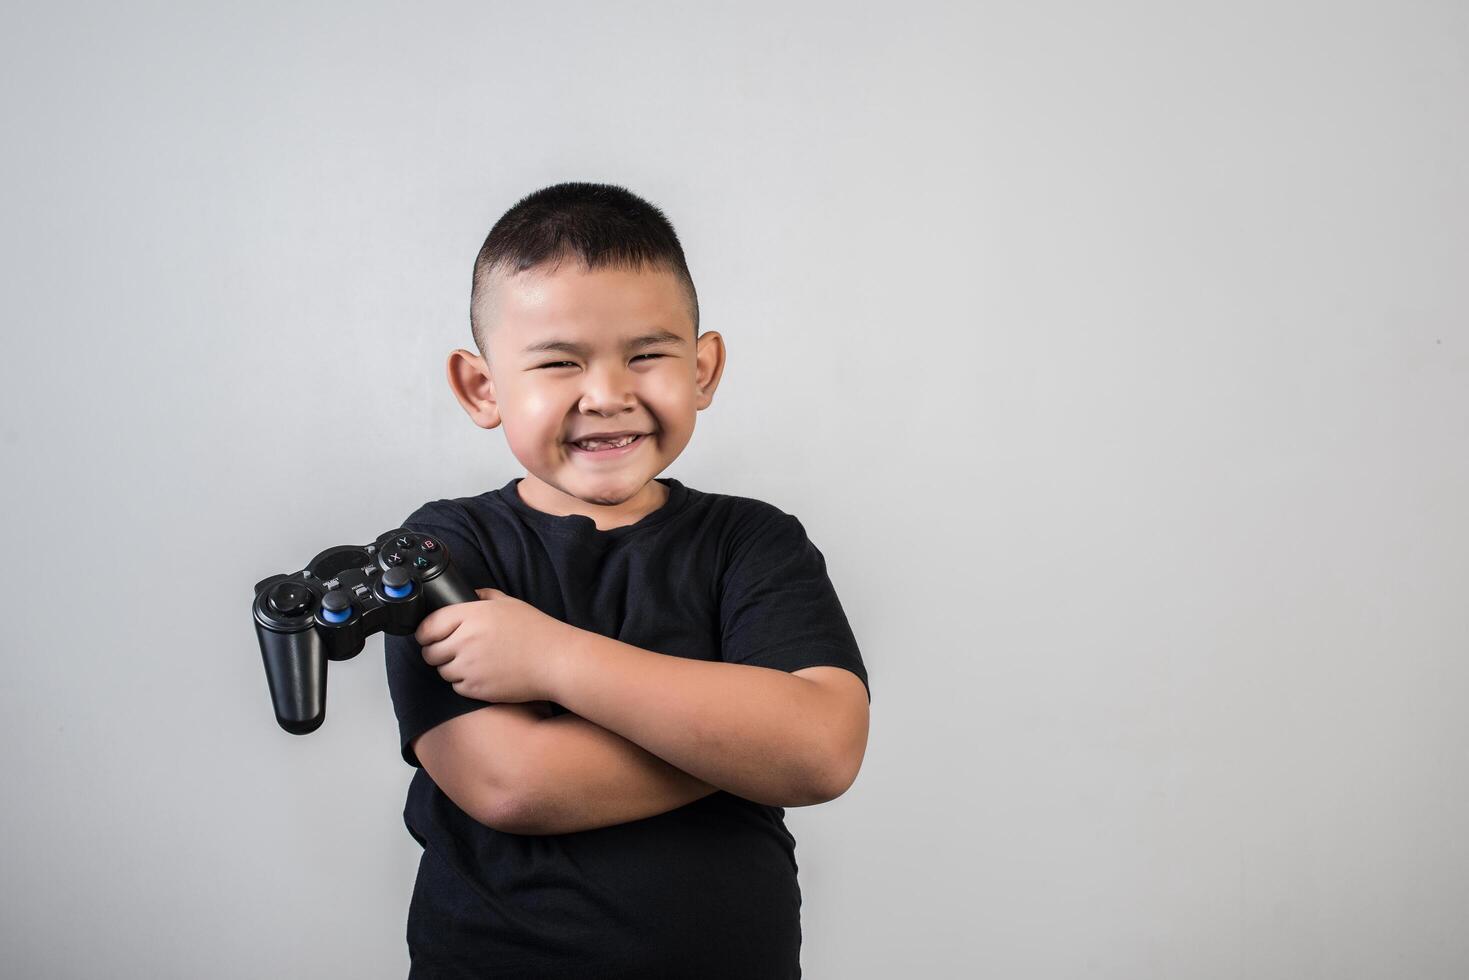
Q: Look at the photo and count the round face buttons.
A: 4